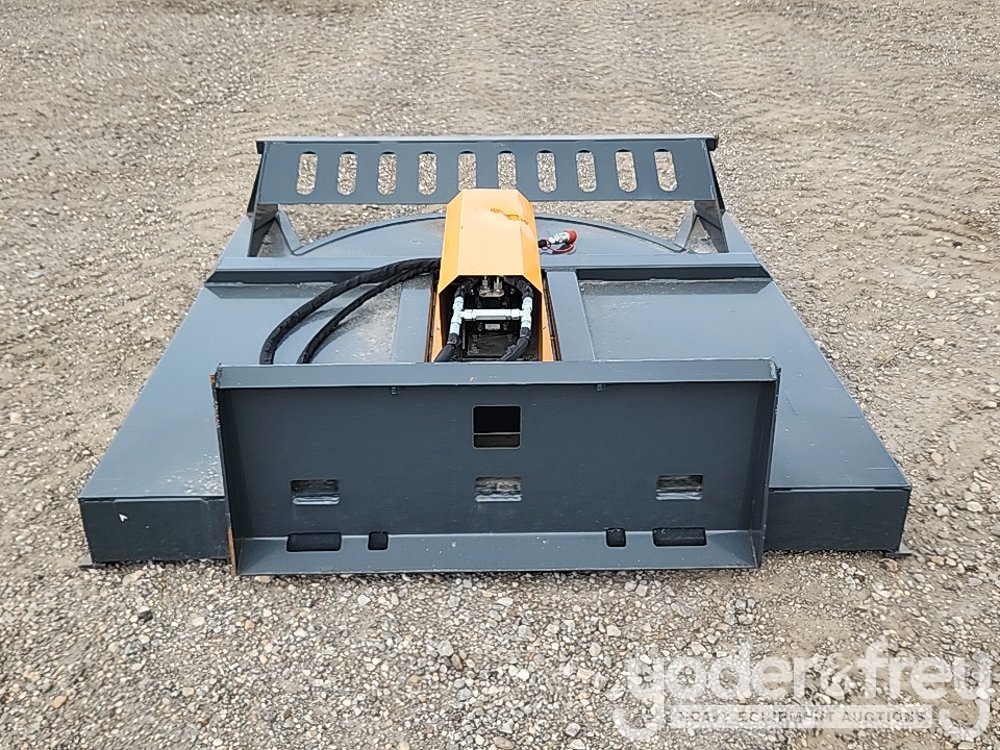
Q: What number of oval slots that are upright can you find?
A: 10